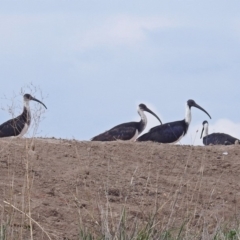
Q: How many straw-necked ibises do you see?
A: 4